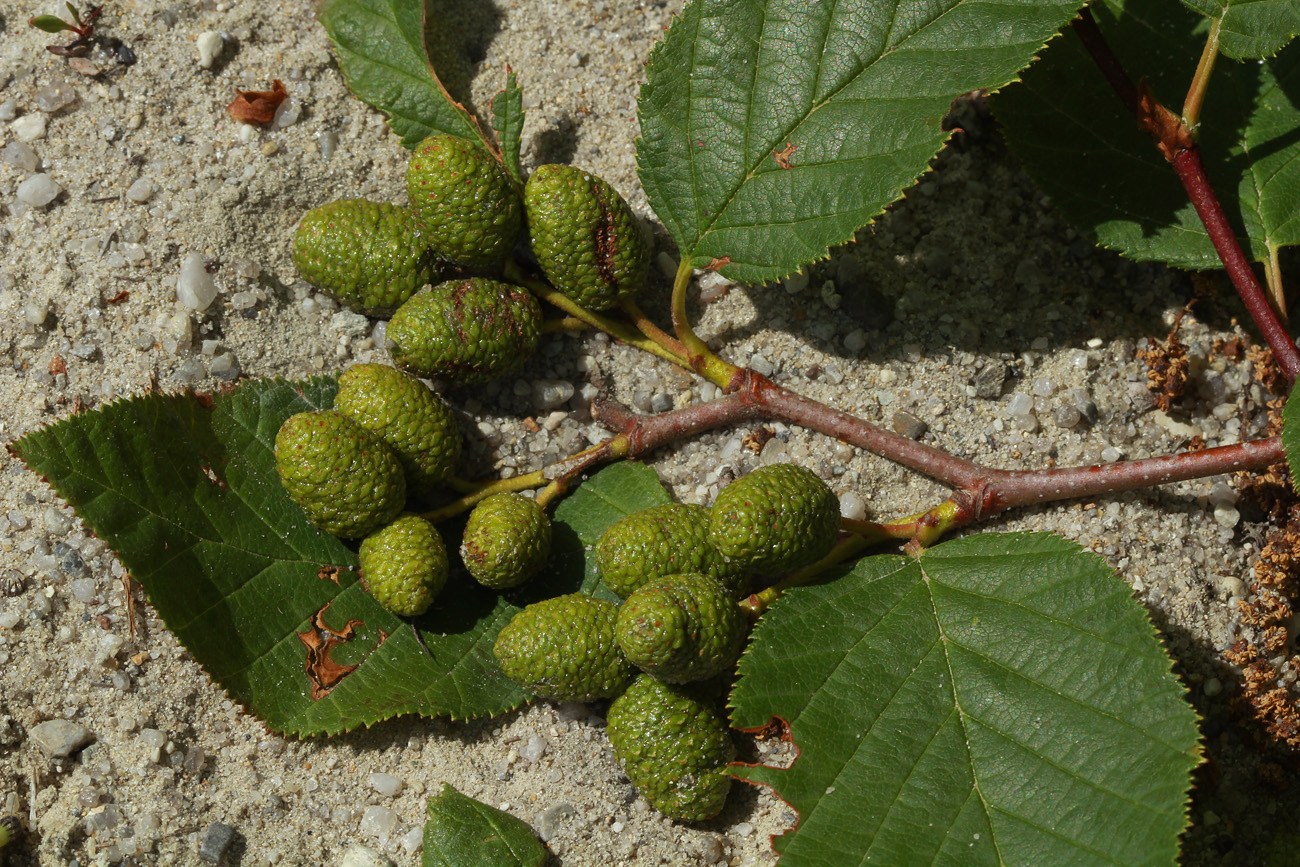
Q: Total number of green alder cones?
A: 13